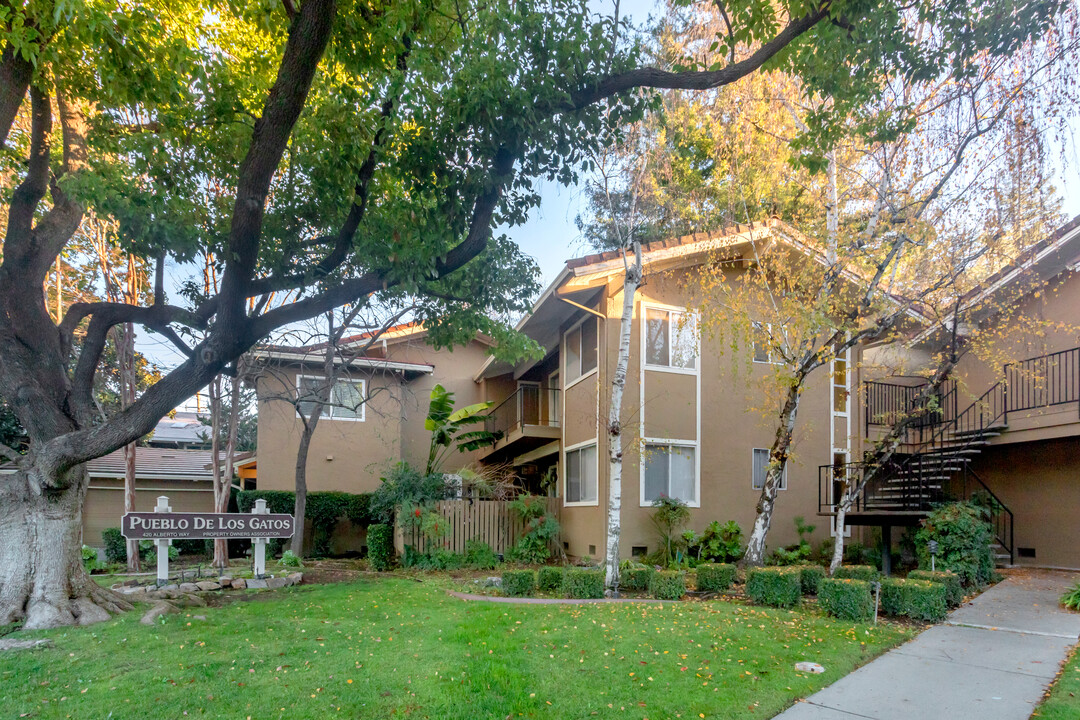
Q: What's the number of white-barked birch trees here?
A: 3